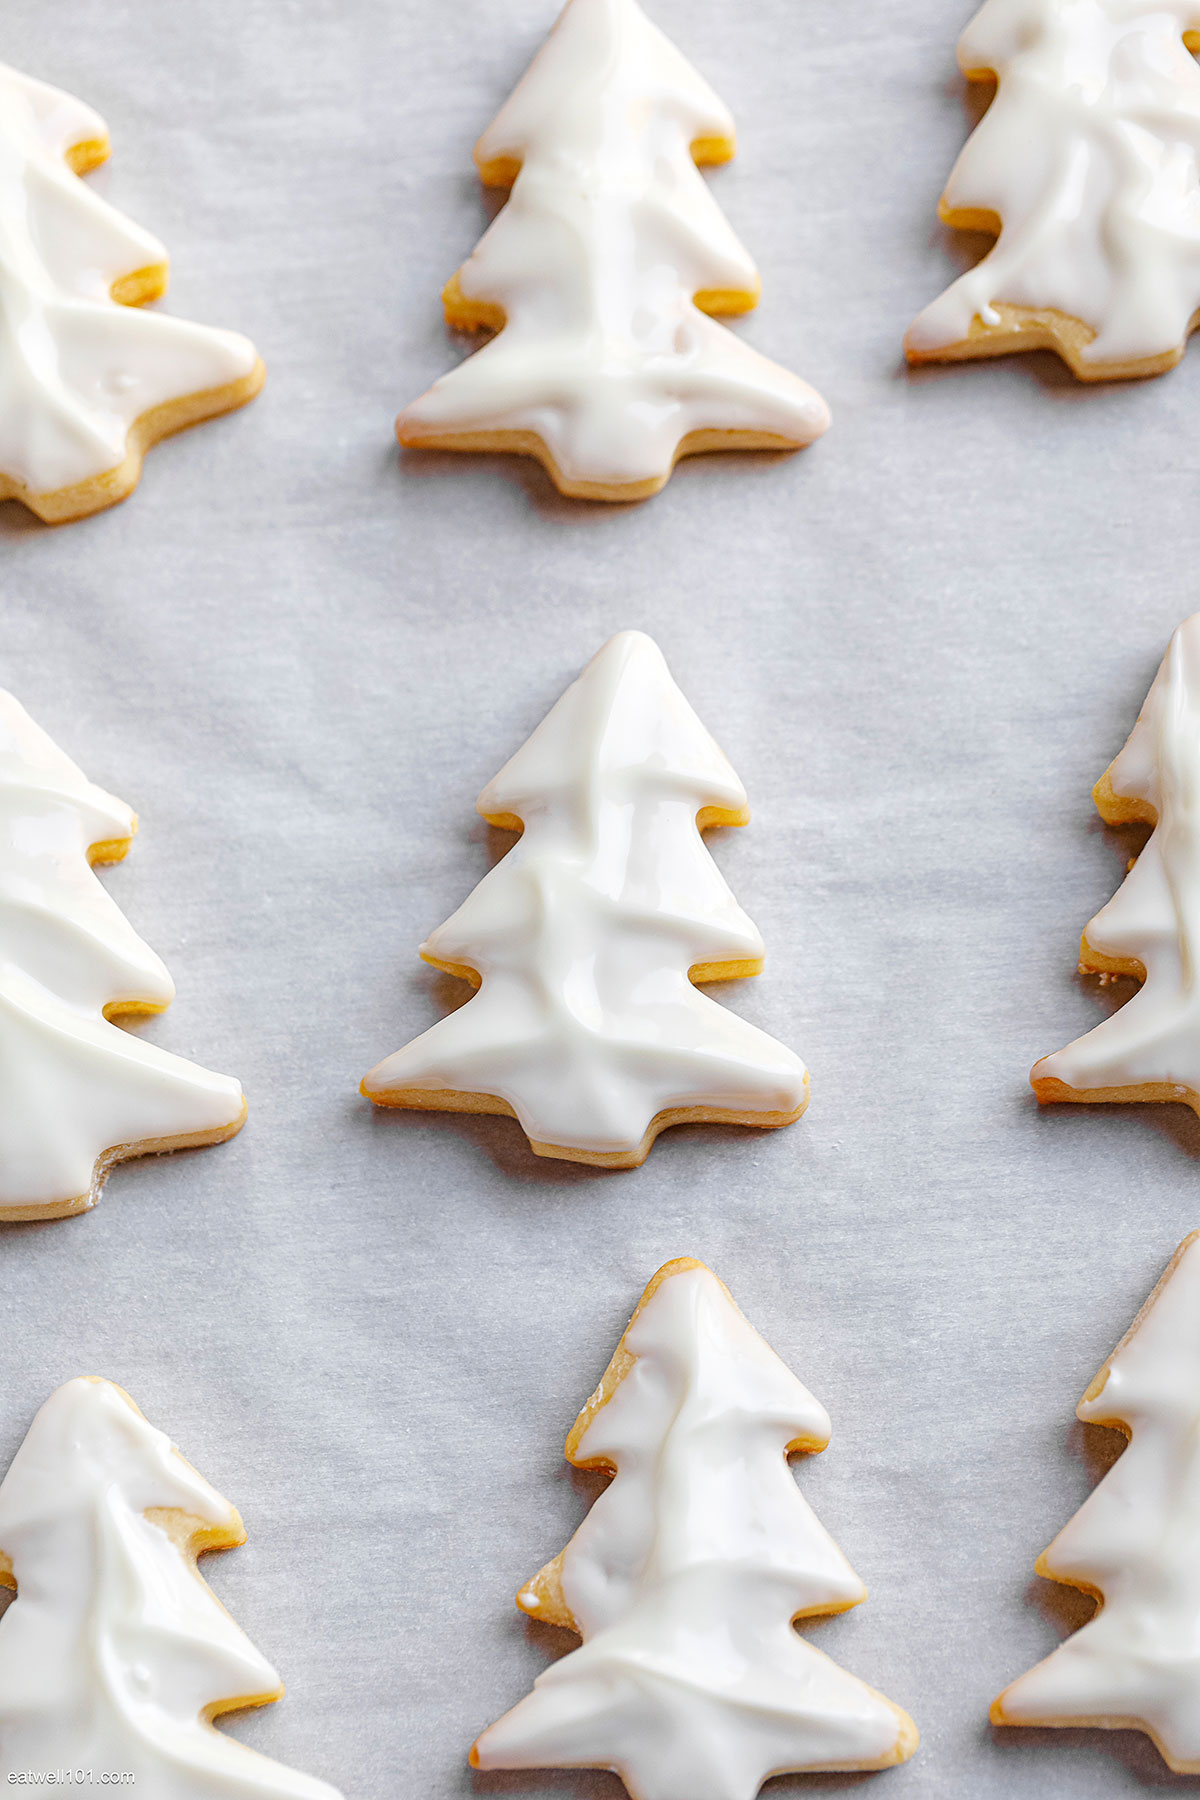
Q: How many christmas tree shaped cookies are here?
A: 9